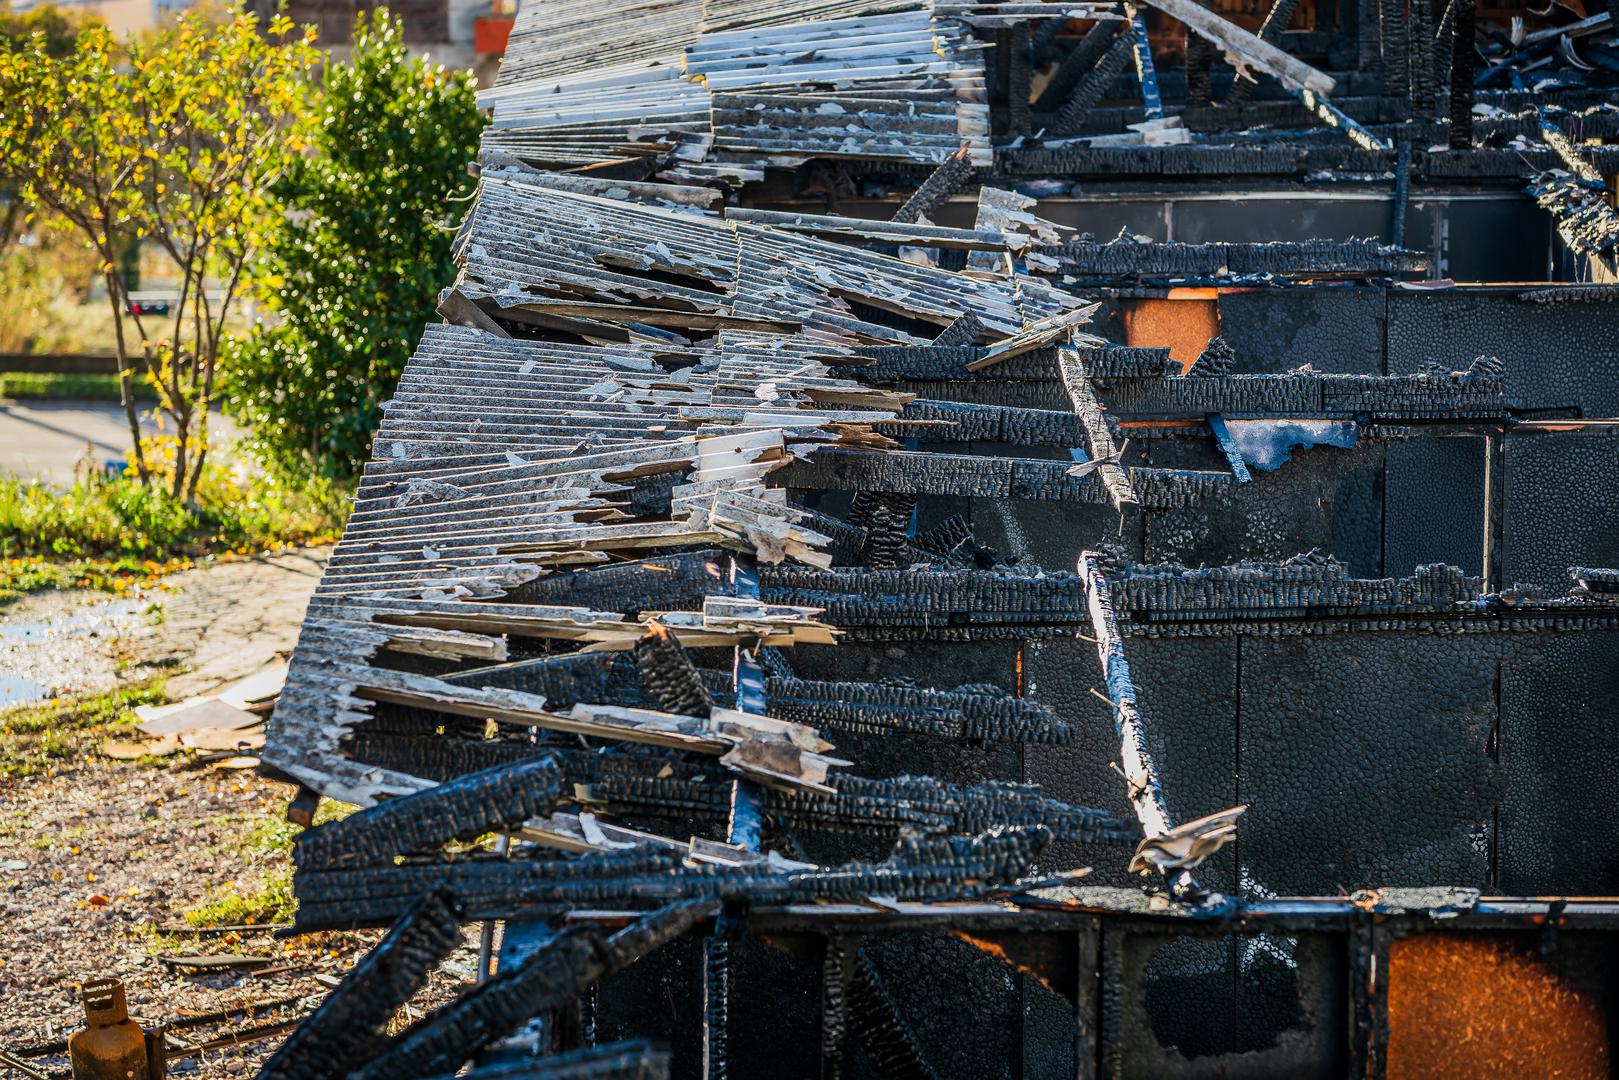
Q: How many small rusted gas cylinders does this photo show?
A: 1